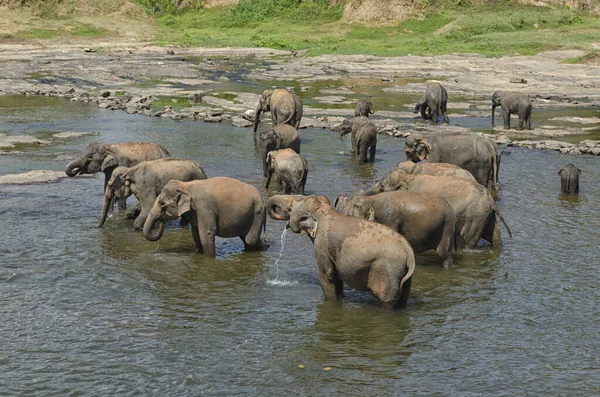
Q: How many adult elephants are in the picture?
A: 14